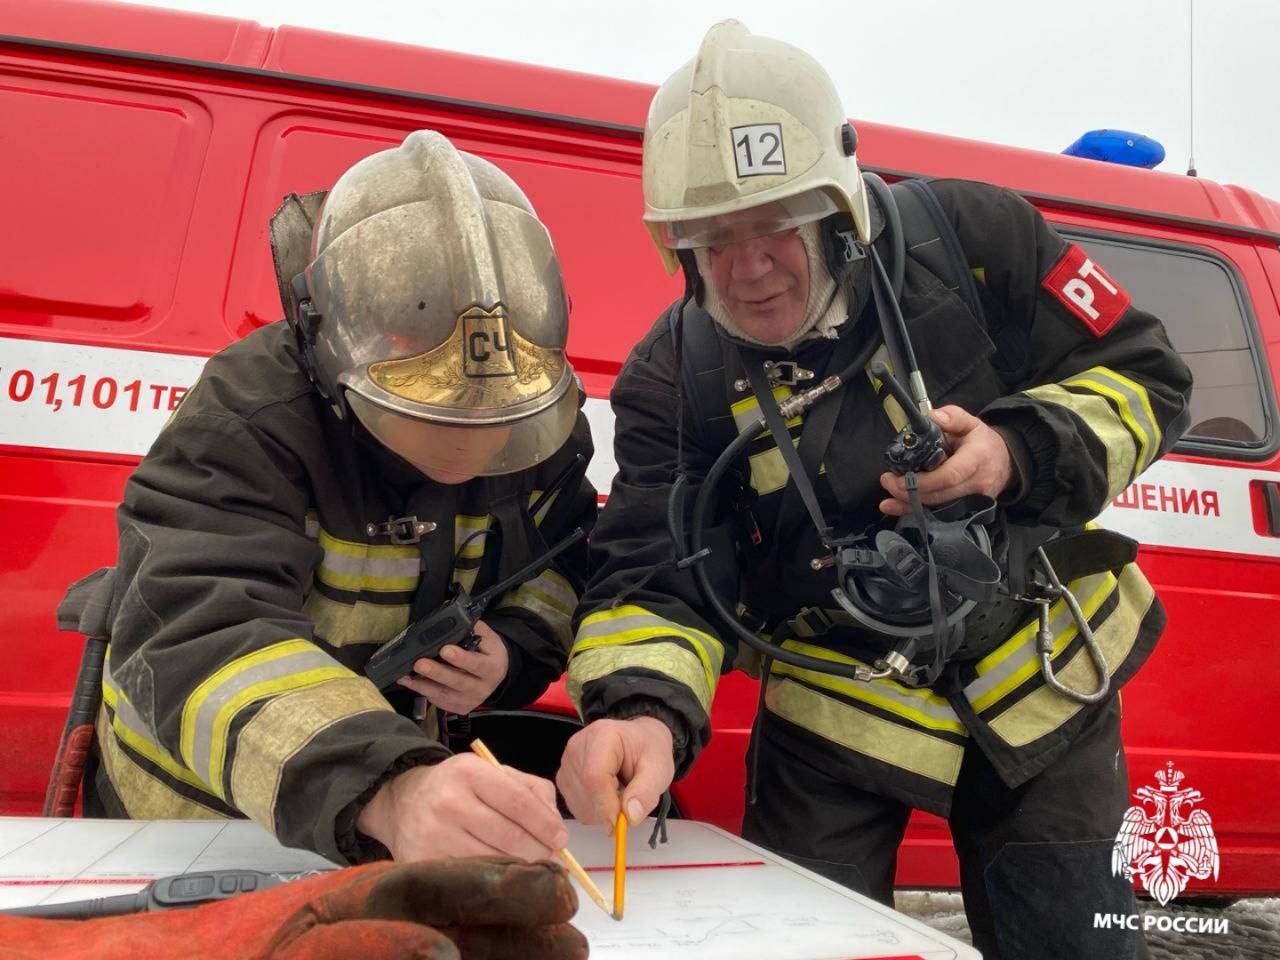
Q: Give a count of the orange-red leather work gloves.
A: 1